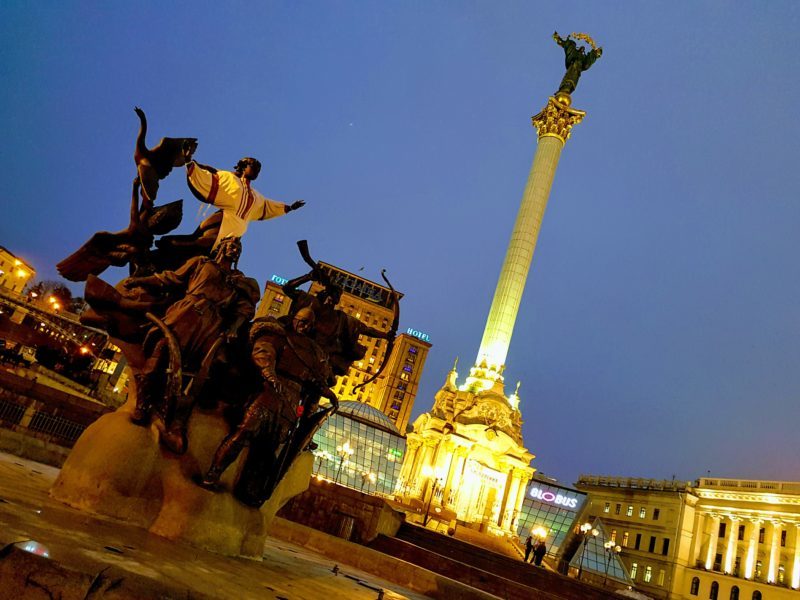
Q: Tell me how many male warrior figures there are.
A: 3